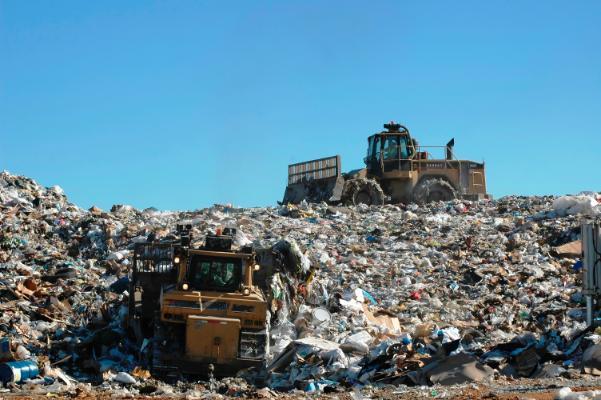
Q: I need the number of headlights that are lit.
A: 4